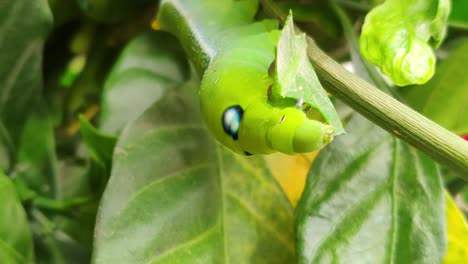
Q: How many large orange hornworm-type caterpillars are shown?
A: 0